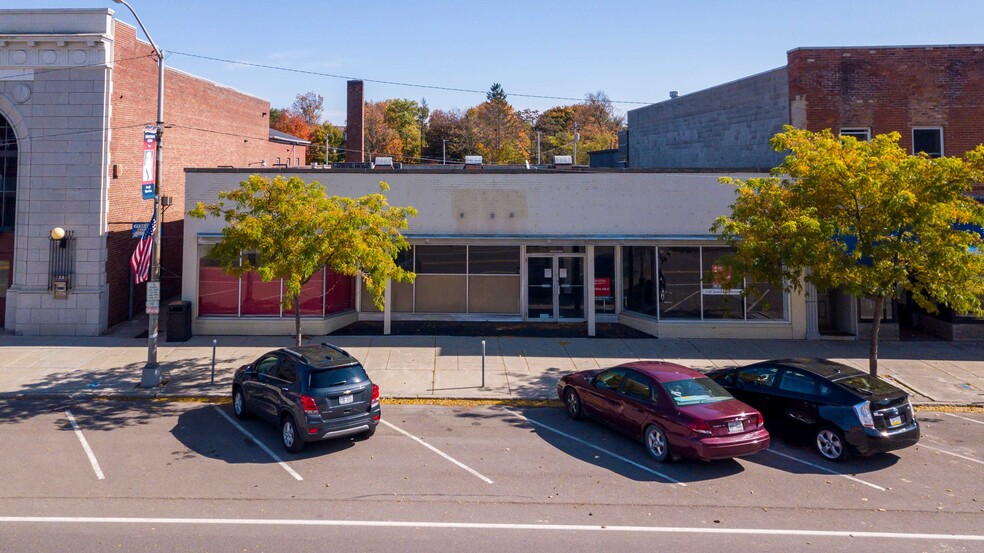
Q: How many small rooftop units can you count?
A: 3